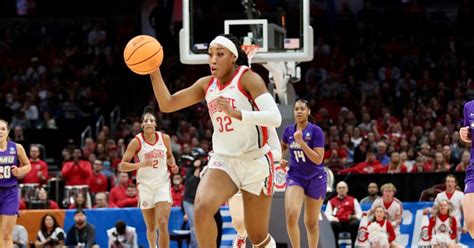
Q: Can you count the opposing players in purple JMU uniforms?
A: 3